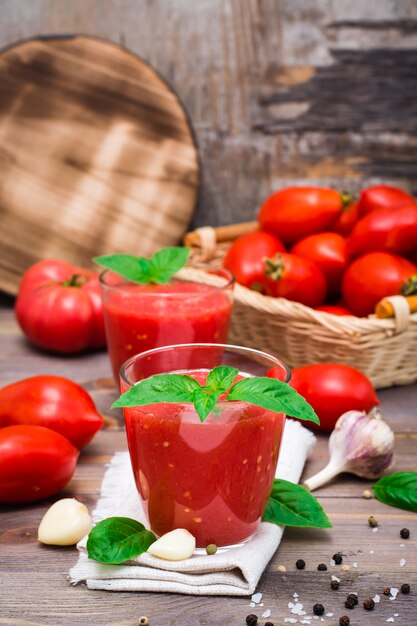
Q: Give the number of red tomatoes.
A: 13